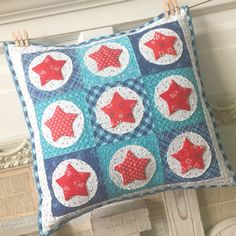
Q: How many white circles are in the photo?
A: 9